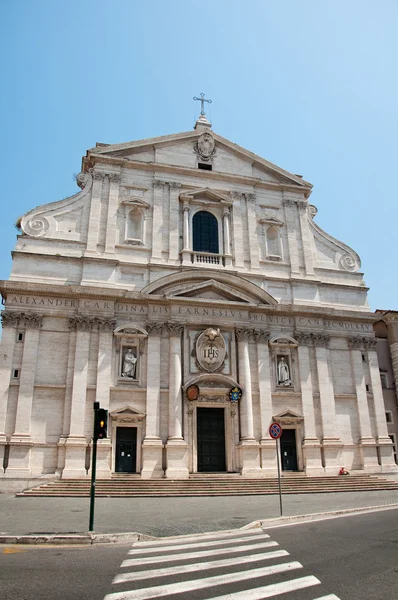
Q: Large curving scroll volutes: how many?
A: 2